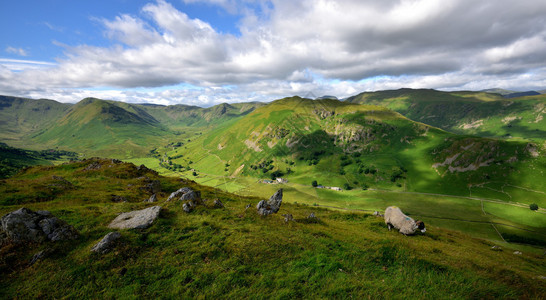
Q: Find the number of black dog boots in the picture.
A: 0